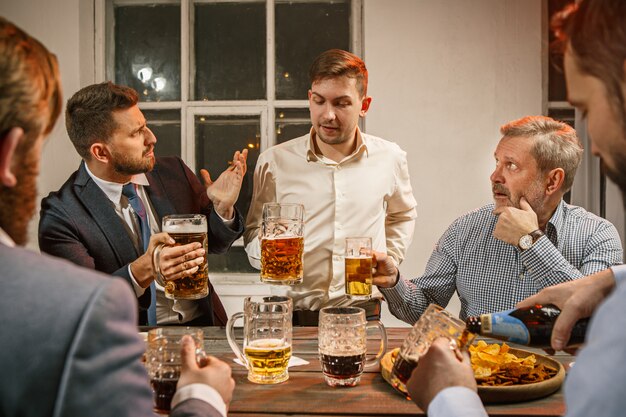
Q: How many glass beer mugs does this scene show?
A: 7